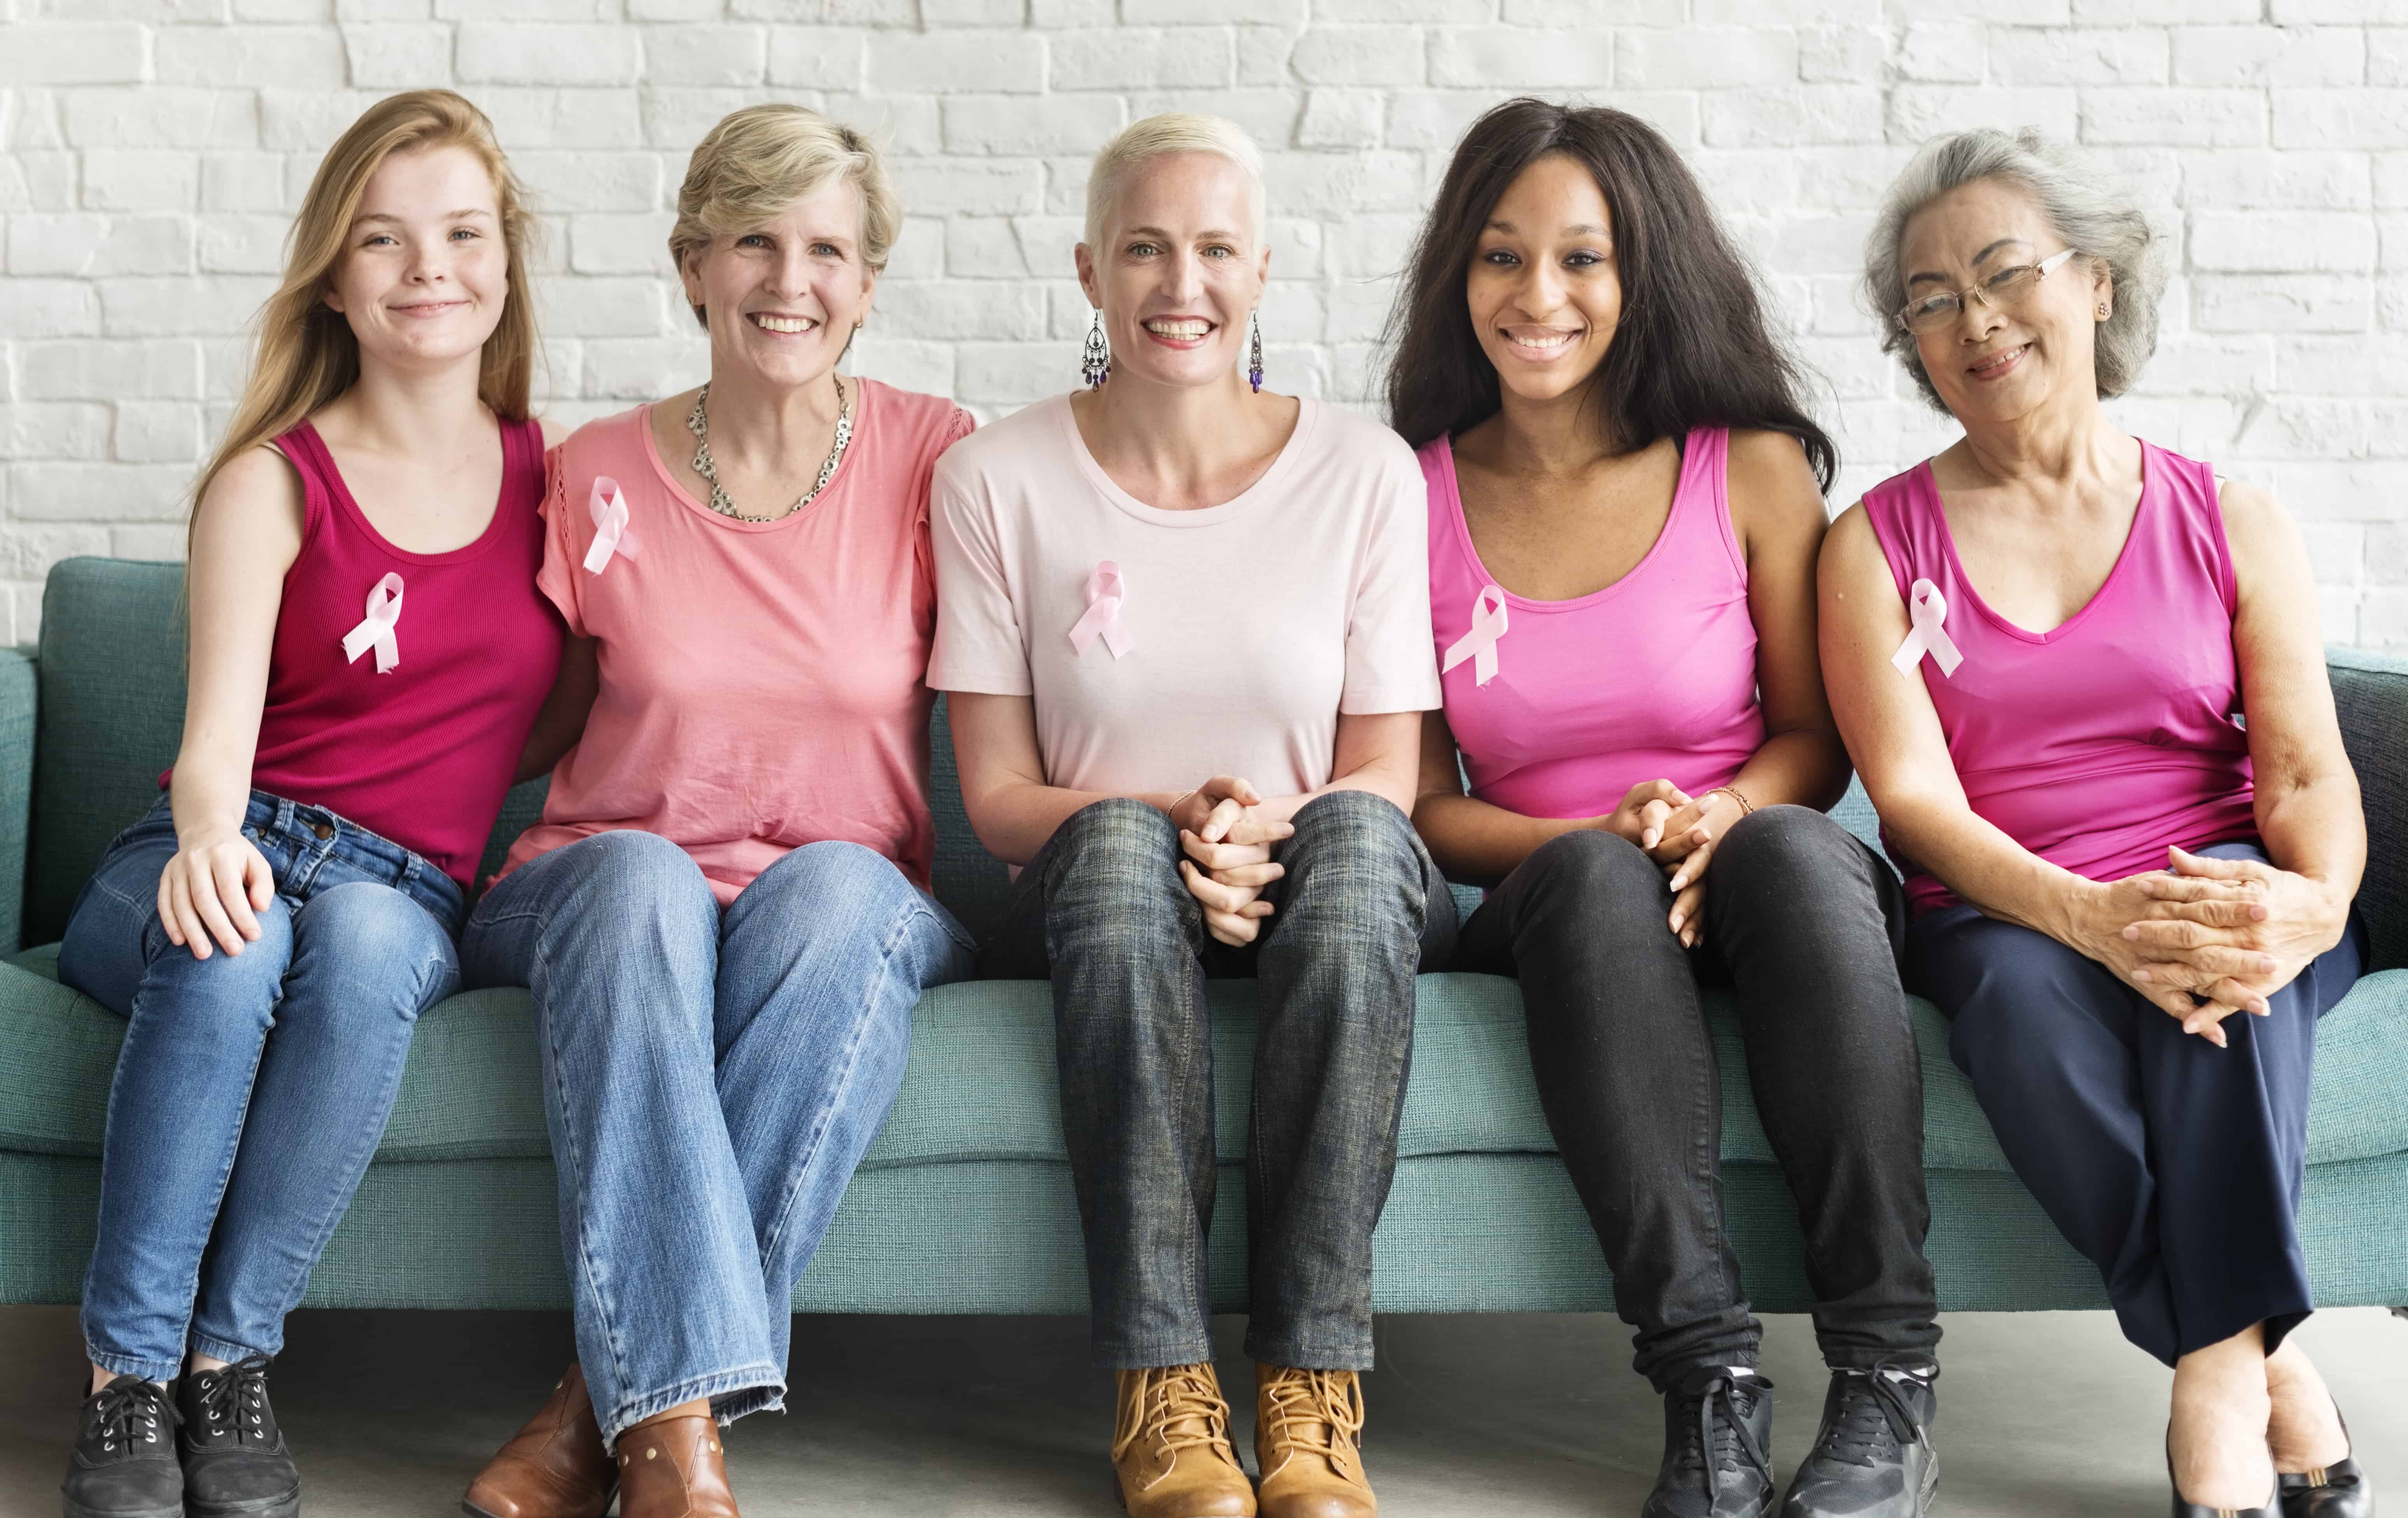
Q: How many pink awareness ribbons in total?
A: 5